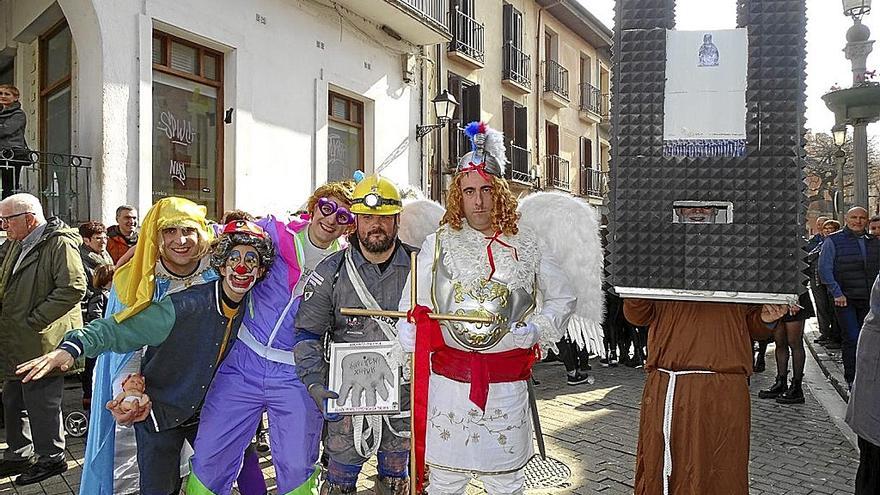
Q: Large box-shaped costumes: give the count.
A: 1